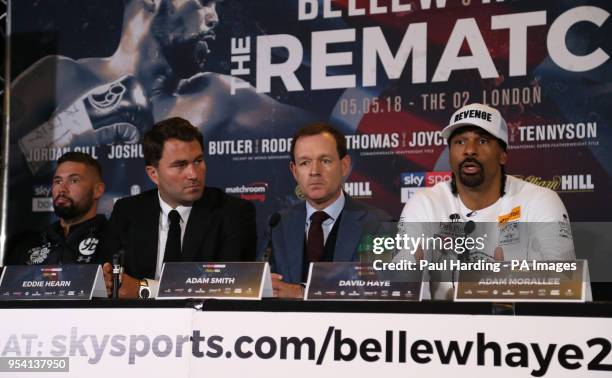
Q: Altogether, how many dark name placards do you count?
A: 4